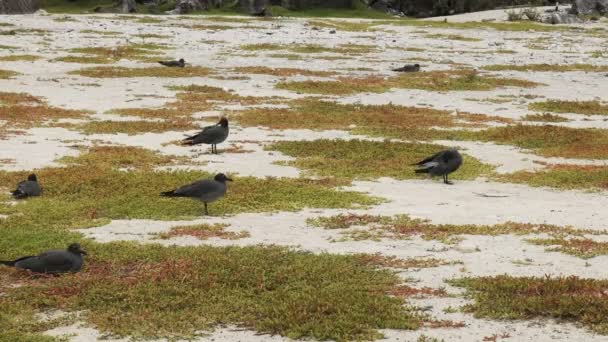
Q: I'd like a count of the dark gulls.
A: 7